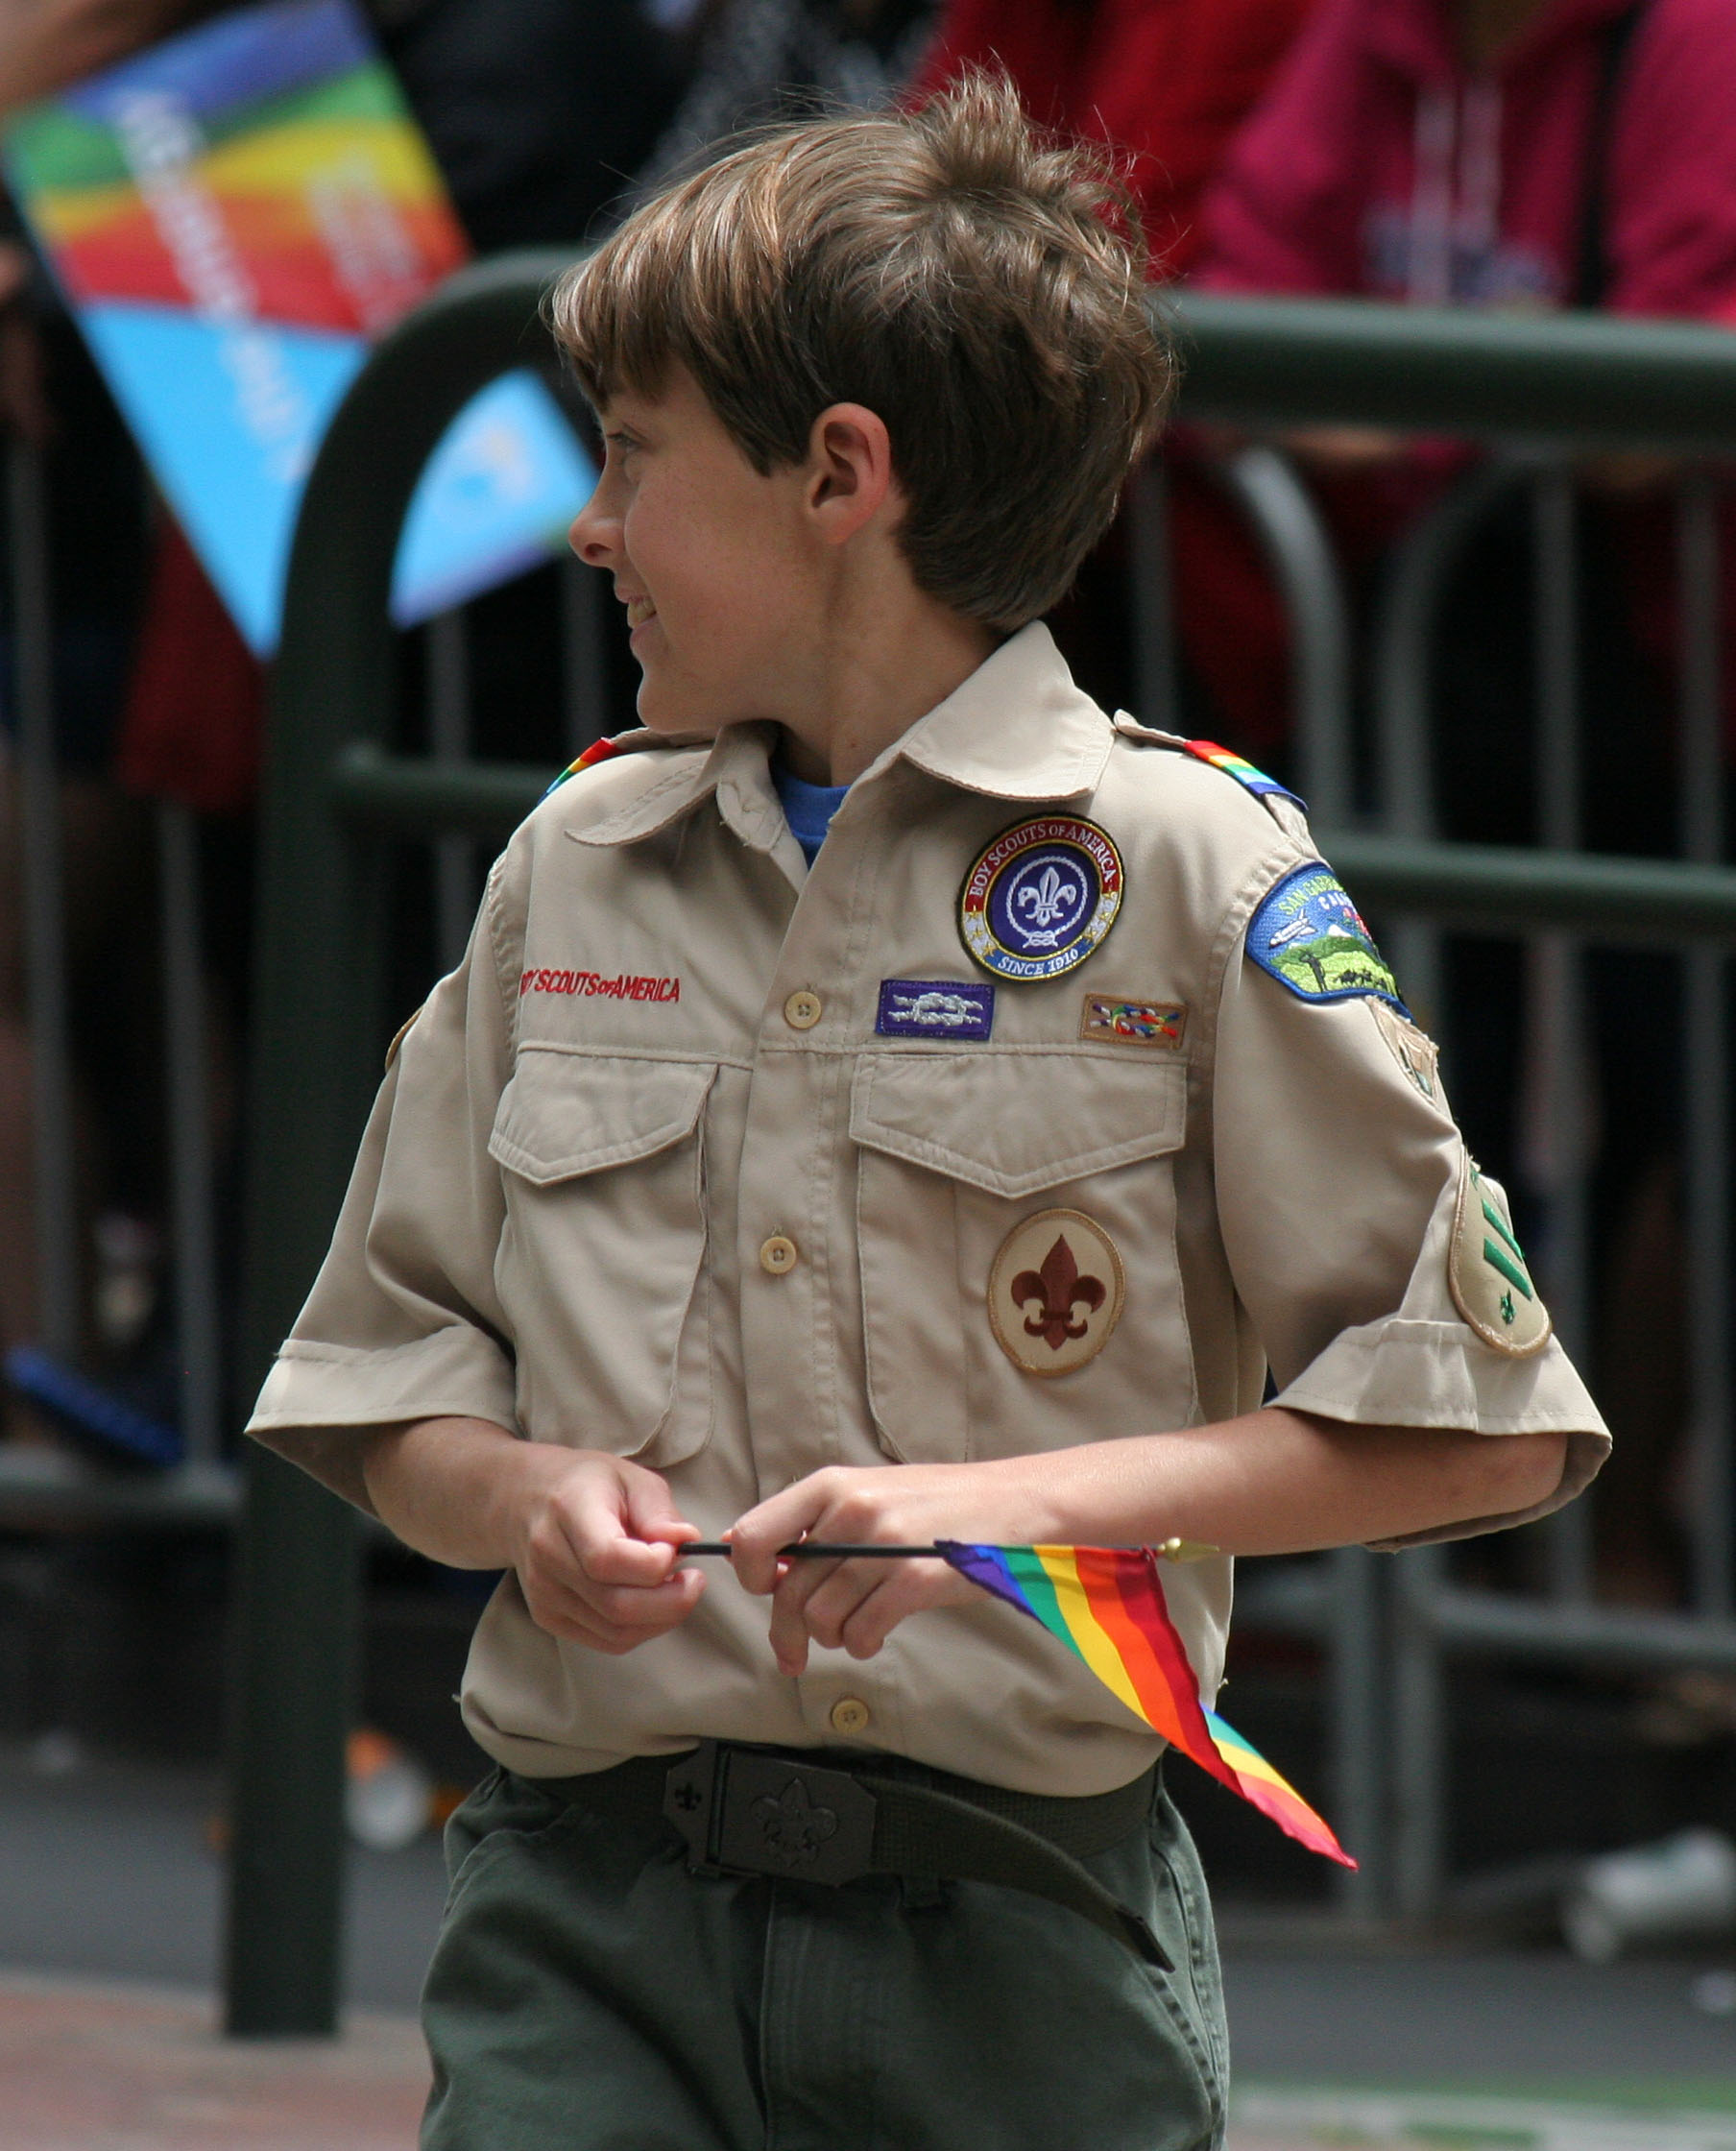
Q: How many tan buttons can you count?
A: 3